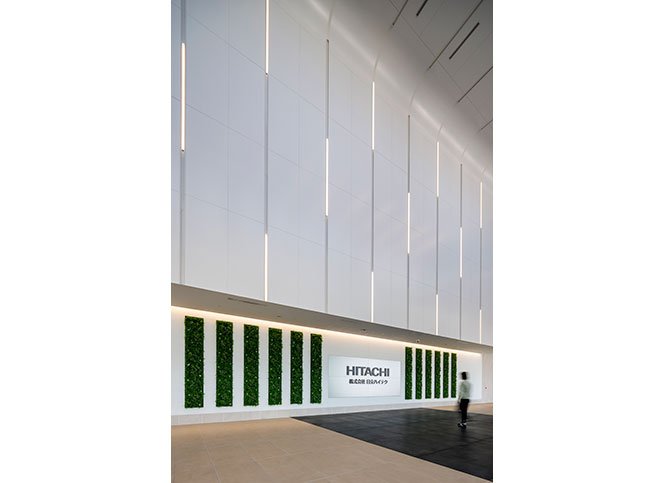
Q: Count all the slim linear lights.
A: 12